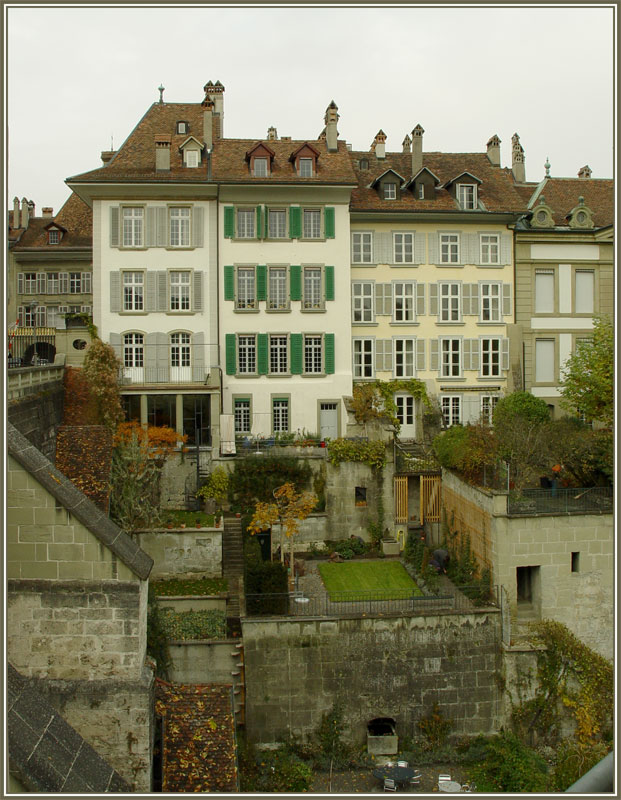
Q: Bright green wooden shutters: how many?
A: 13